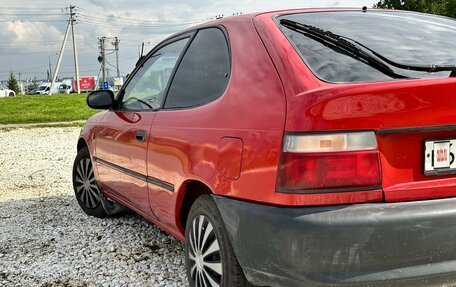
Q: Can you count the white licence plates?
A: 1